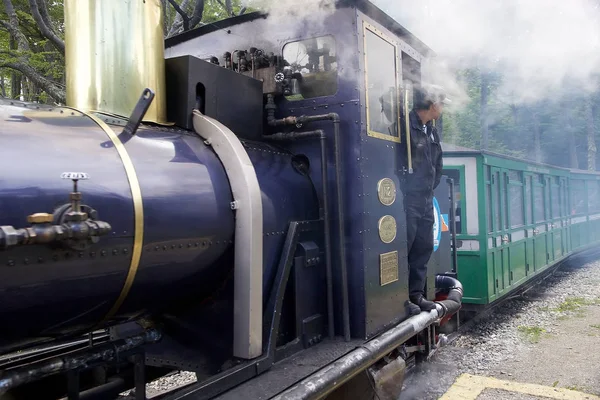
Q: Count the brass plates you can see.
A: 3